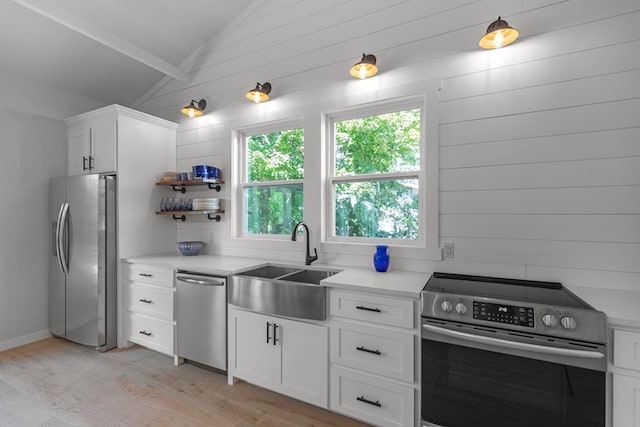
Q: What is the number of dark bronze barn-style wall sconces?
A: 4